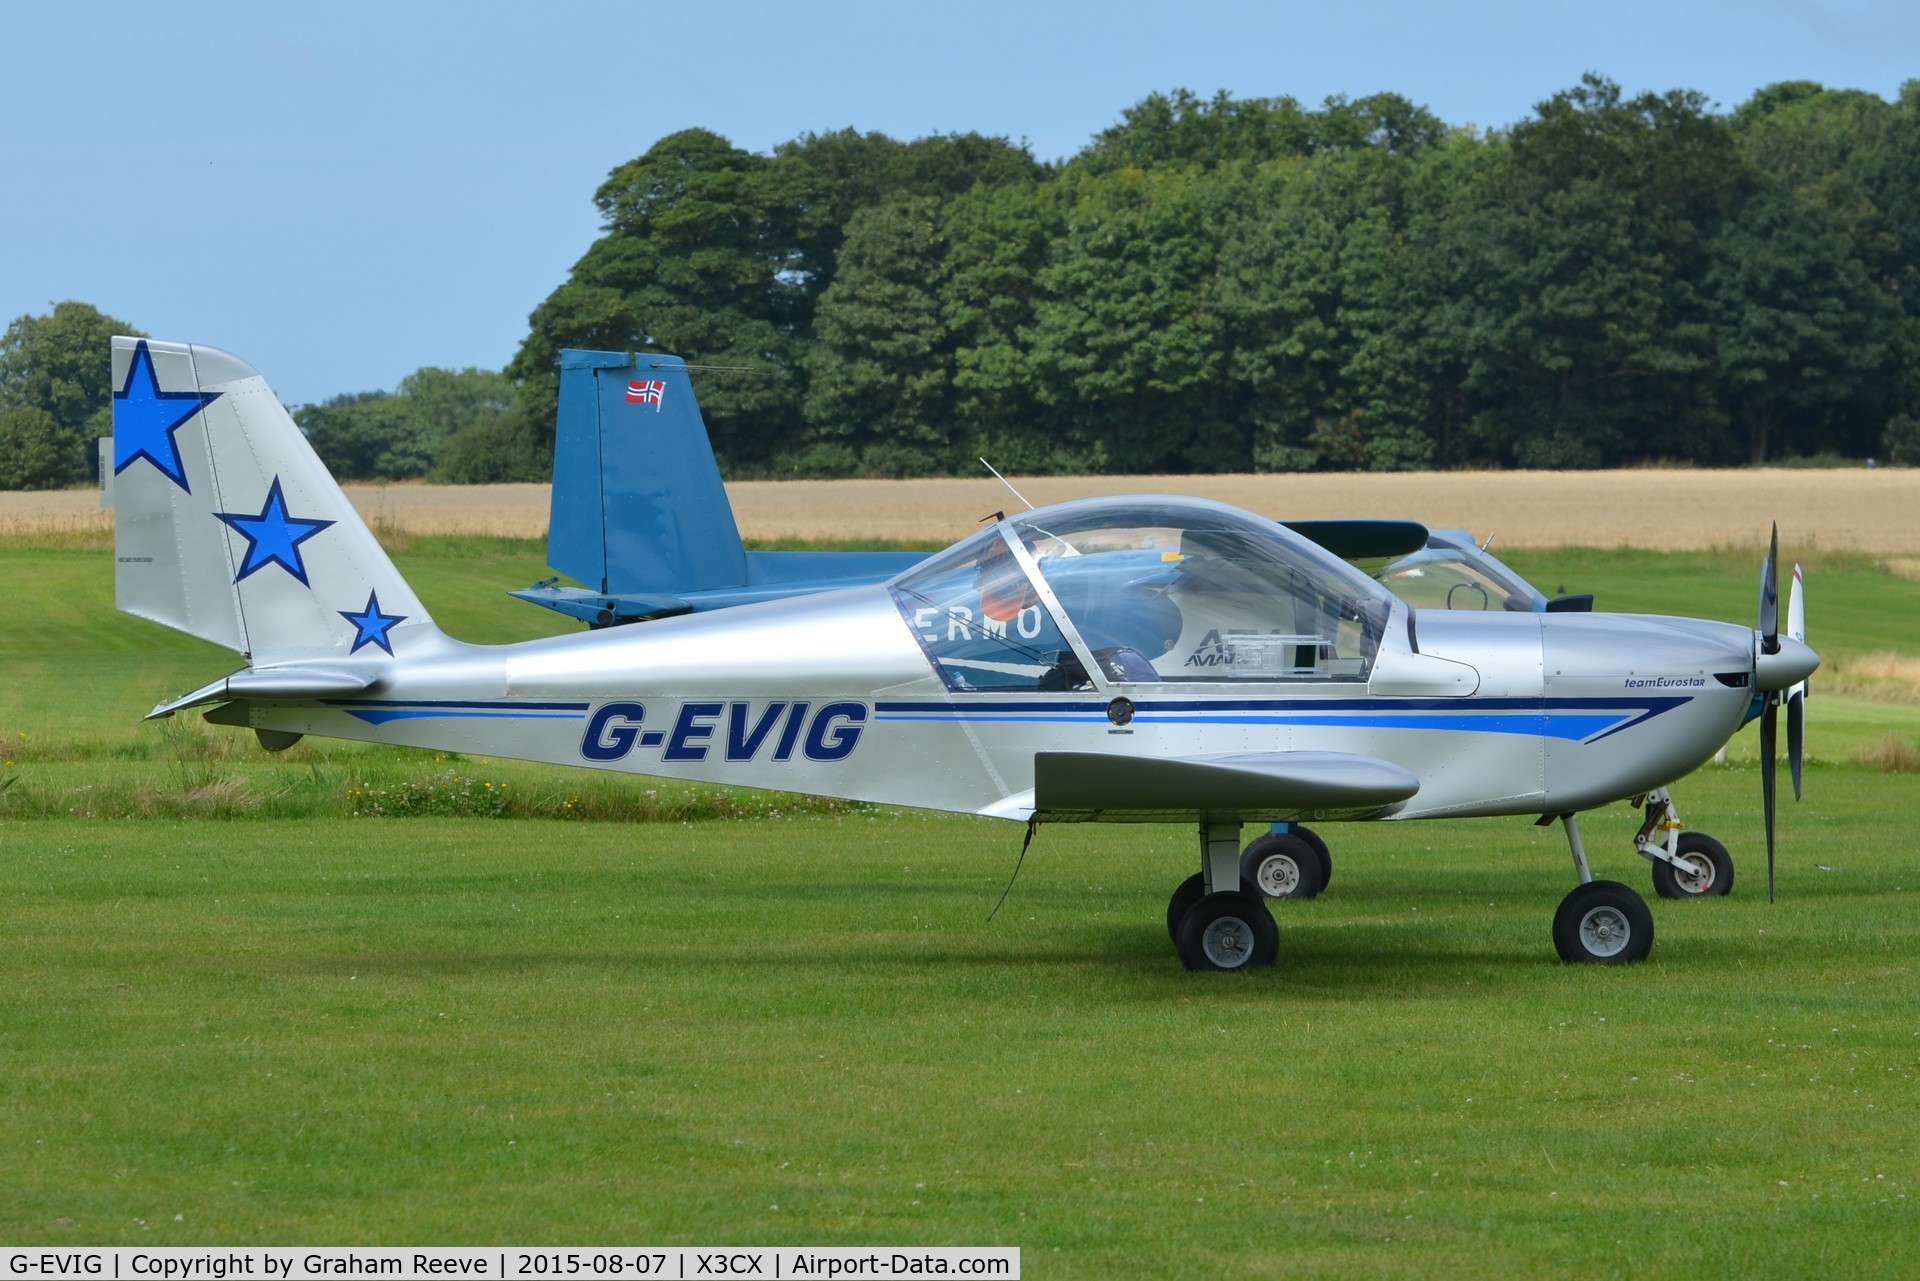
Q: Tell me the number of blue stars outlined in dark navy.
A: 3